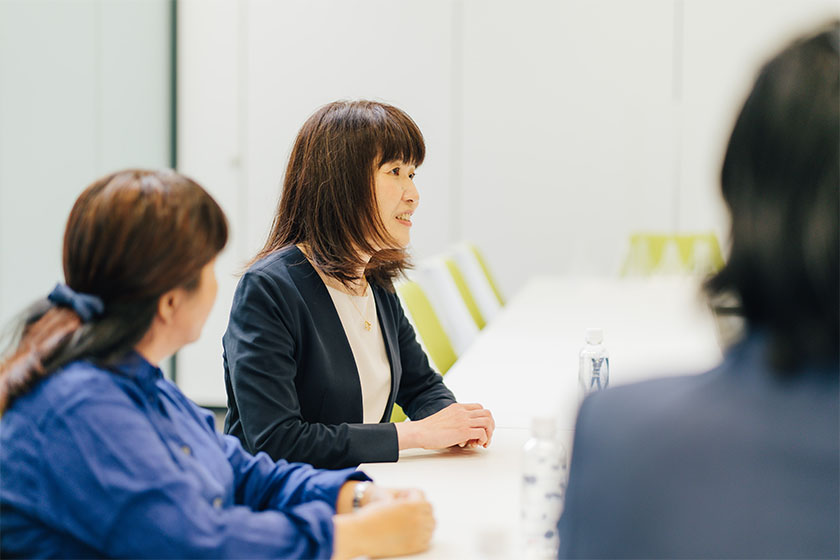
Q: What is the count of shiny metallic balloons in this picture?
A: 0